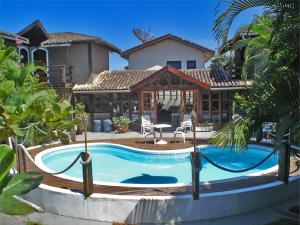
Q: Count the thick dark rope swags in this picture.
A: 2